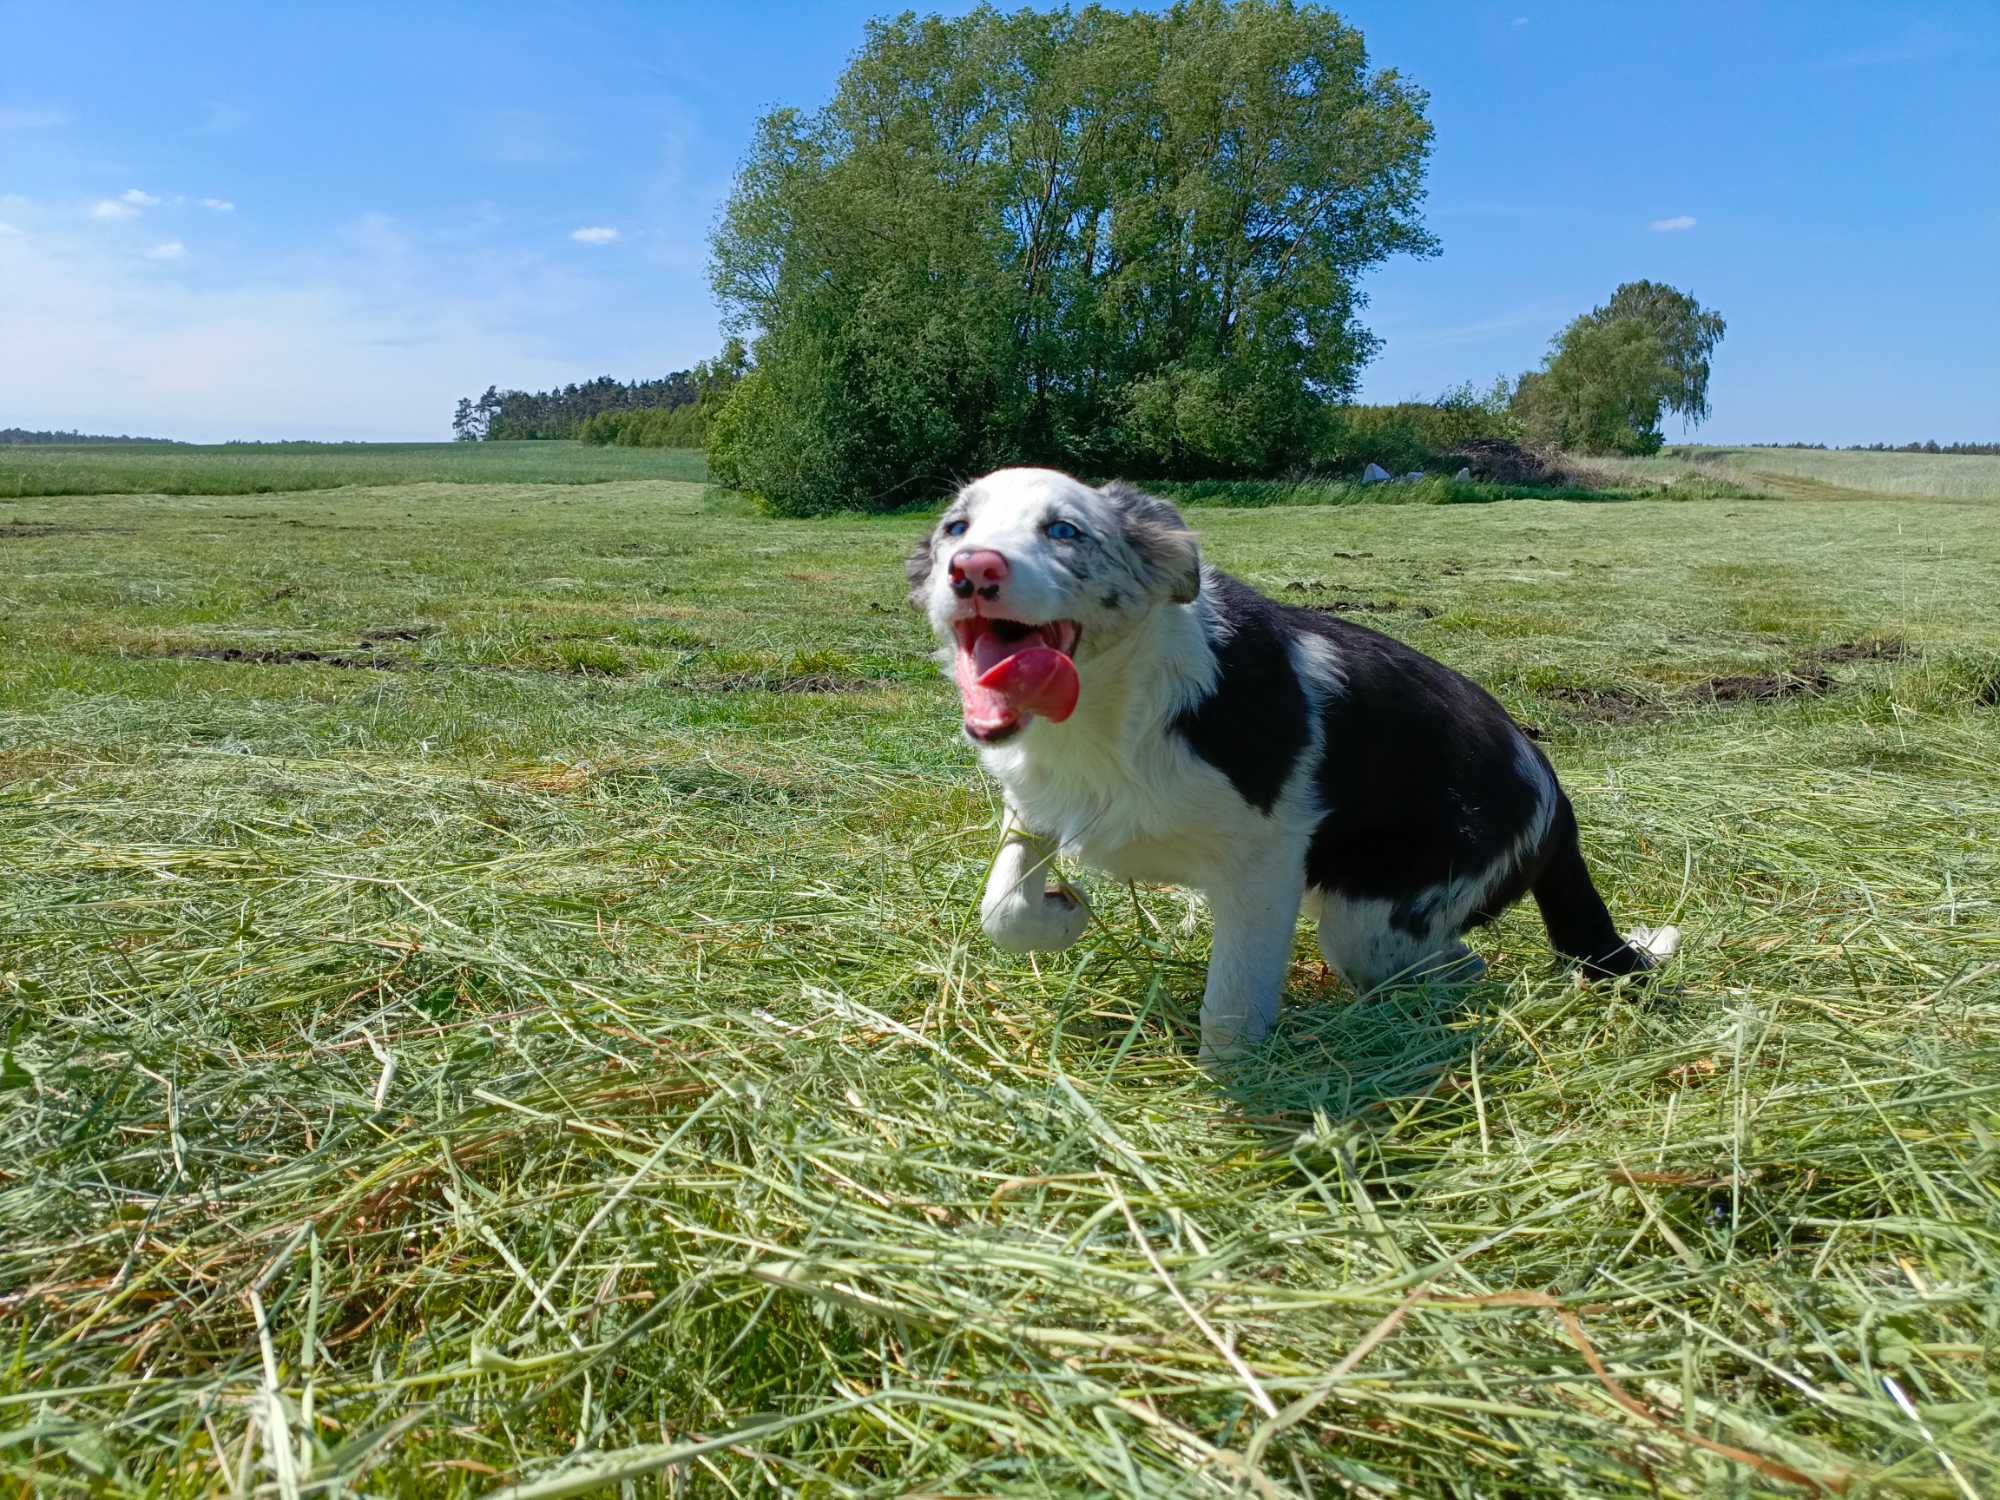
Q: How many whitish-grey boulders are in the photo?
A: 3